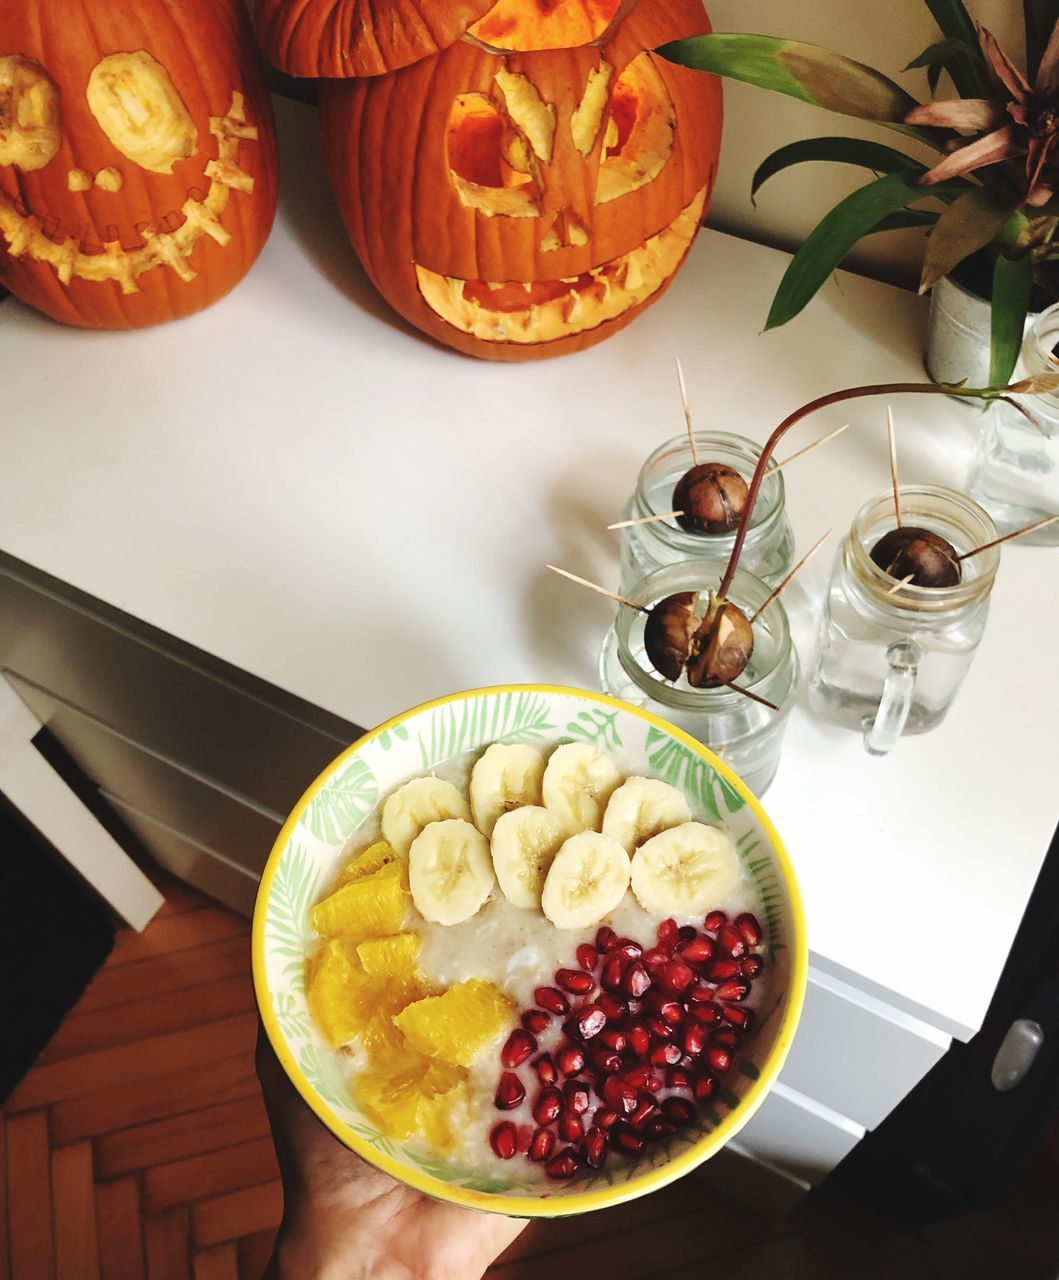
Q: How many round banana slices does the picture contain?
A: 8